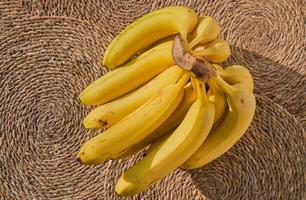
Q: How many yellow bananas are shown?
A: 11